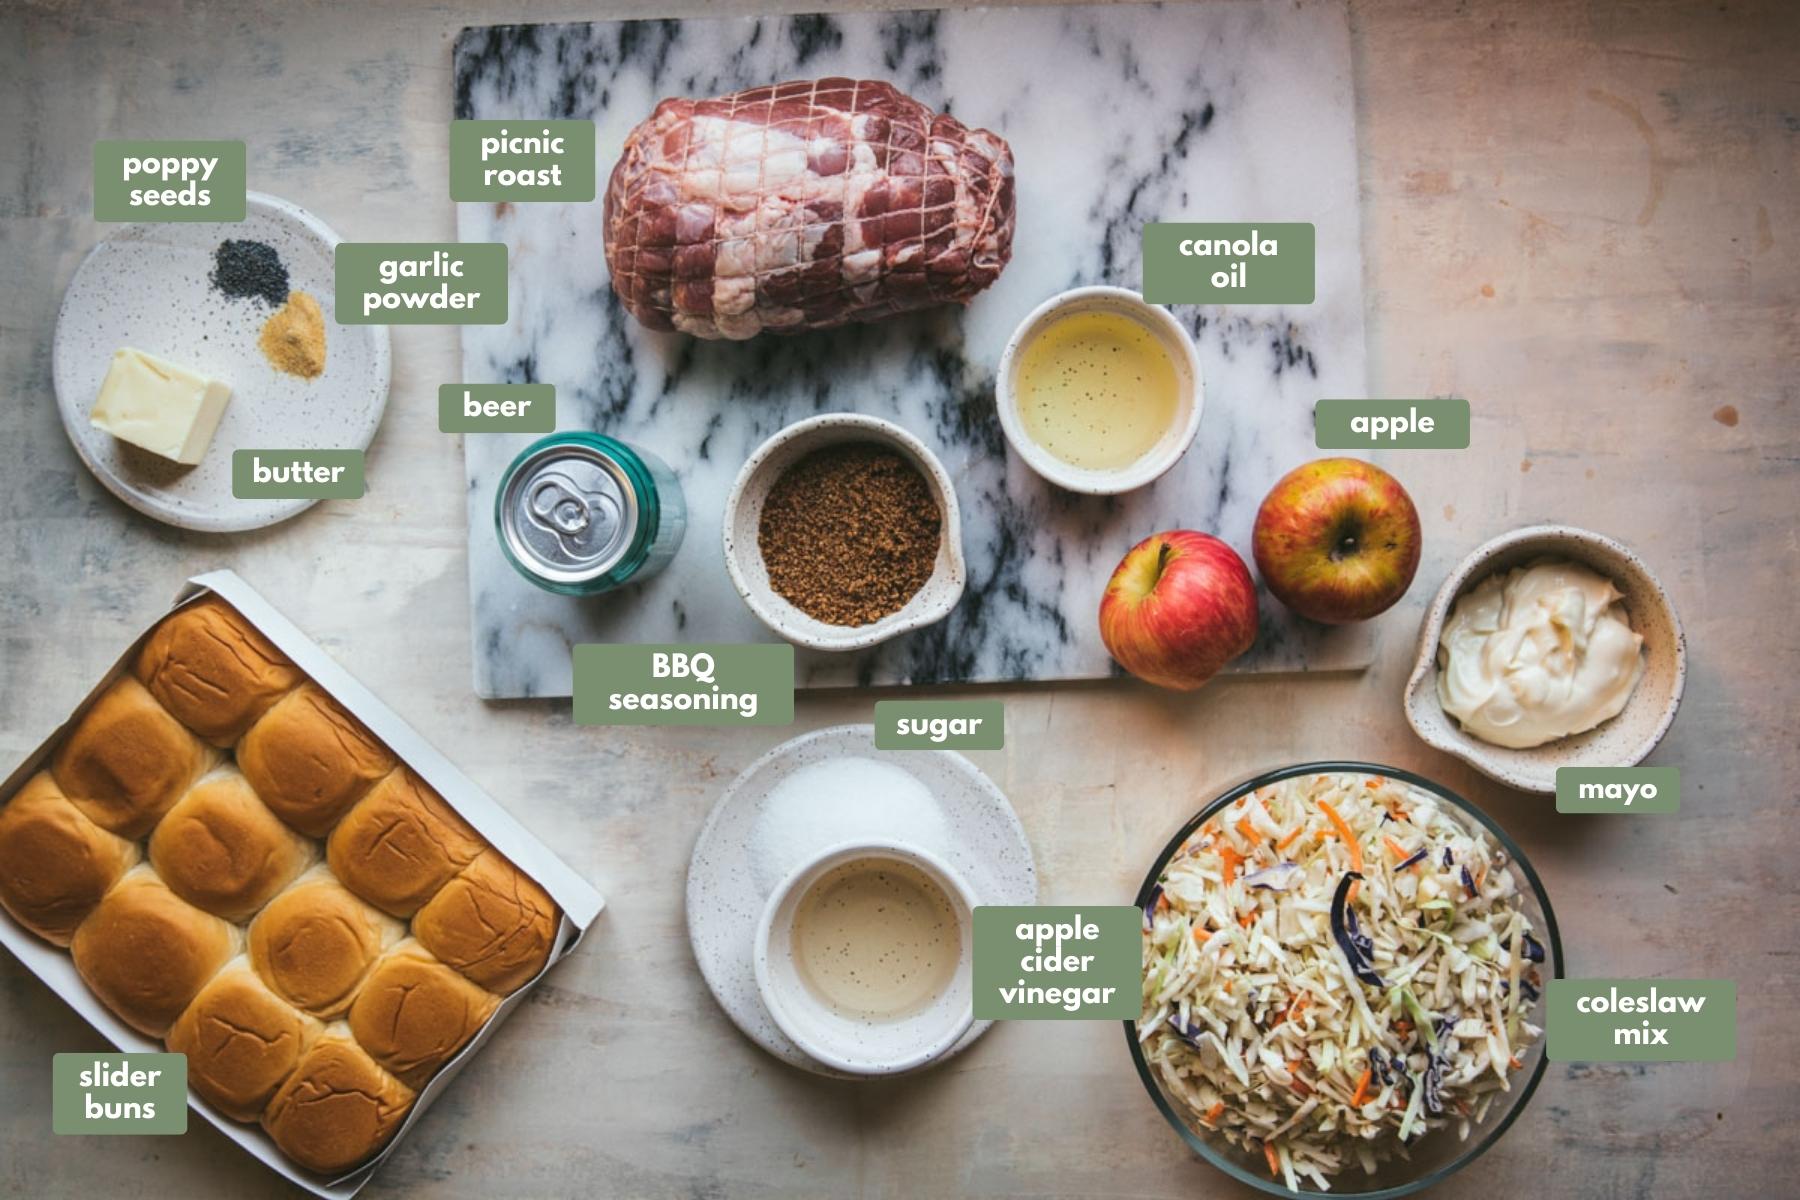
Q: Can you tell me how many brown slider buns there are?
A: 12